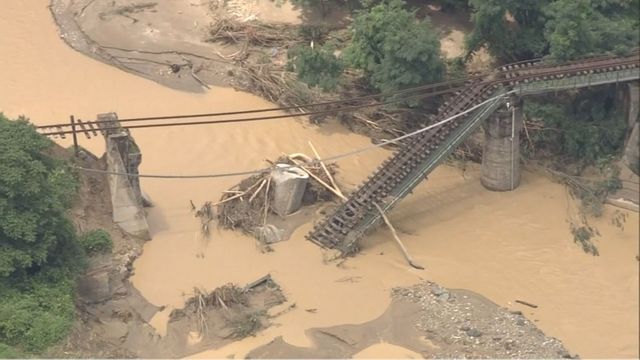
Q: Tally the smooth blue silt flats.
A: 0